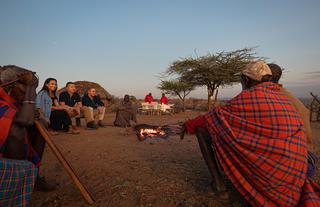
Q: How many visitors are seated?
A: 3